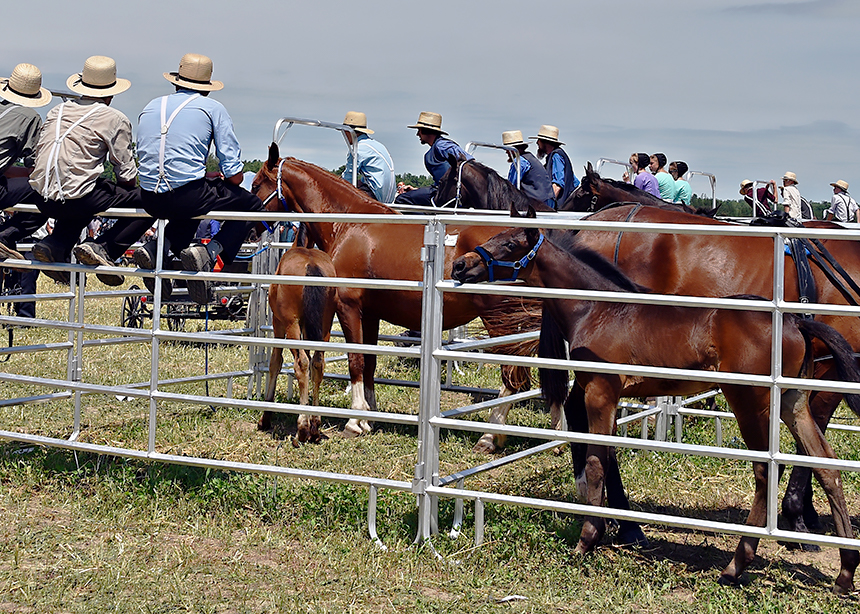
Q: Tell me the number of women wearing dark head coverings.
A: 3